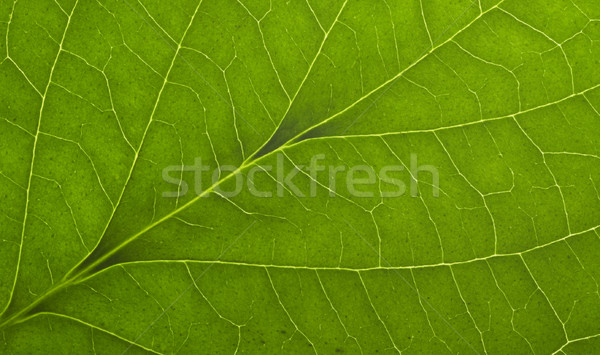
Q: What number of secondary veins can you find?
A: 6